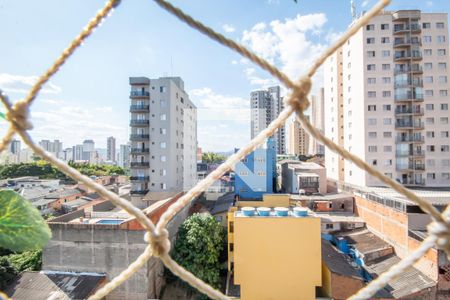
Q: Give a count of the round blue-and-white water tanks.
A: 4